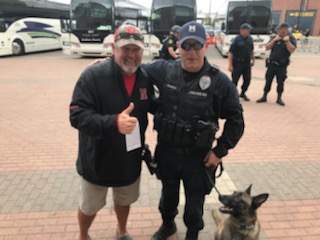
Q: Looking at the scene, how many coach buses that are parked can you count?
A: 4